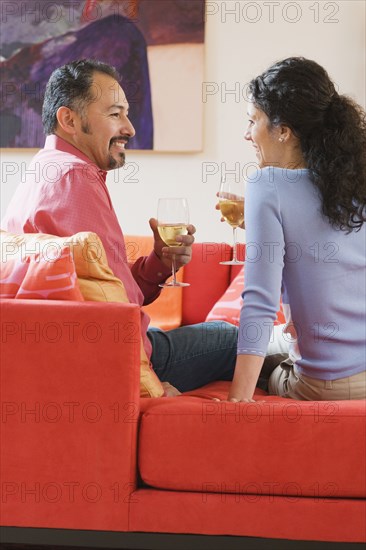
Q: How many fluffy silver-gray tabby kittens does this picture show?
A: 0